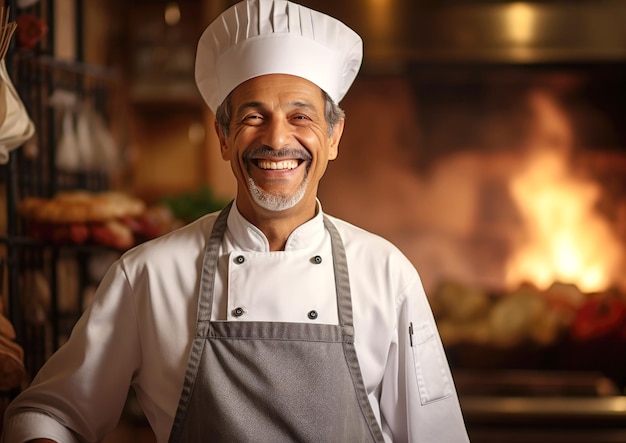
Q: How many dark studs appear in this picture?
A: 4